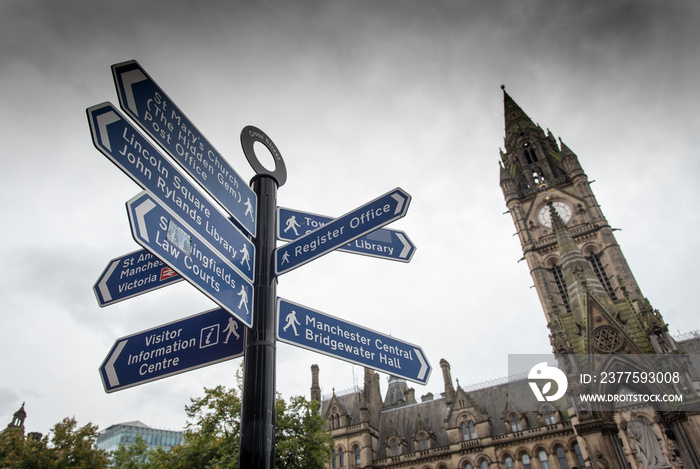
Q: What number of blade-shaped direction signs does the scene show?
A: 8